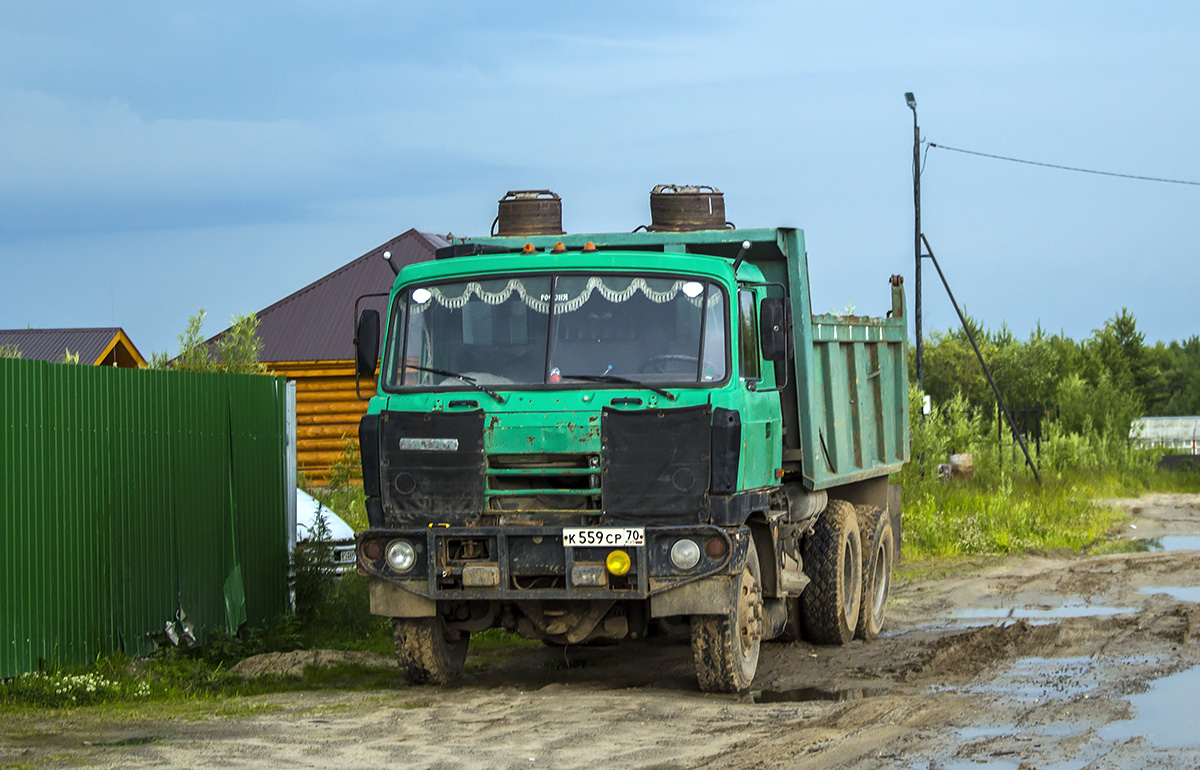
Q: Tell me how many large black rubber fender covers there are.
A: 2